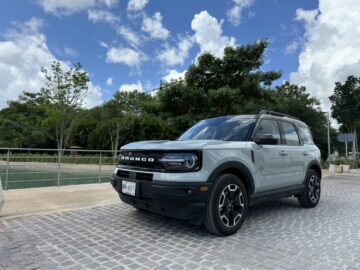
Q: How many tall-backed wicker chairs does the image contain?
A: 0